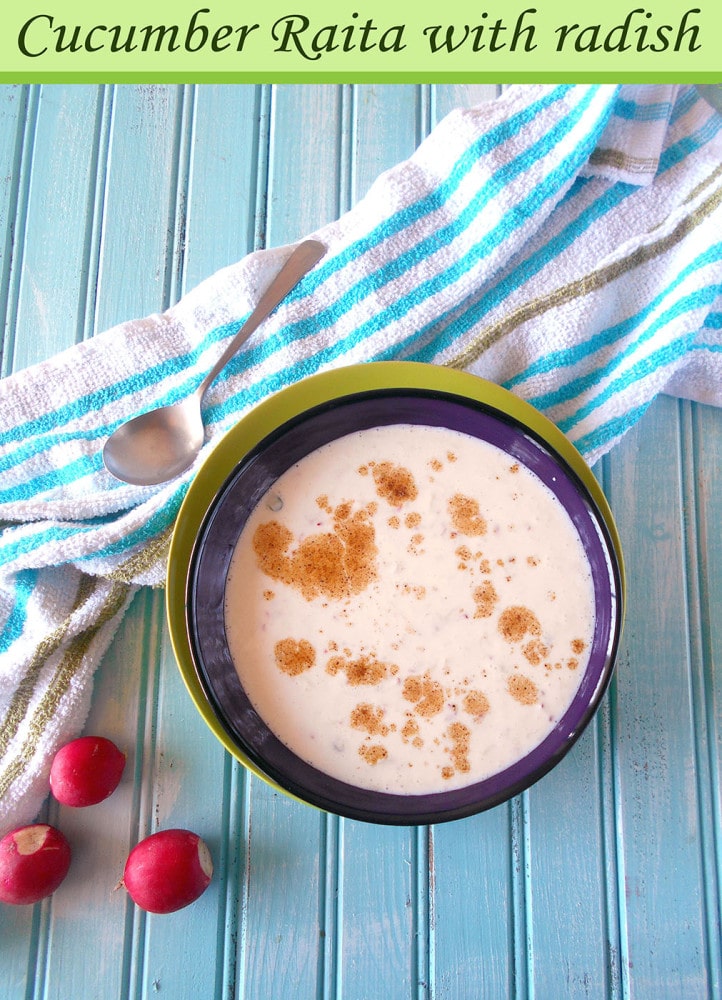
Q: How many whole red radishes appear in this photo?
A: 3